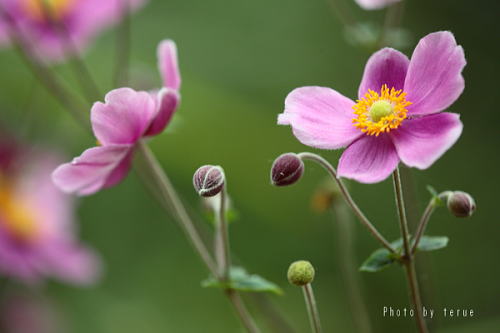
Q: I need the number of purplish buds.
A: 3